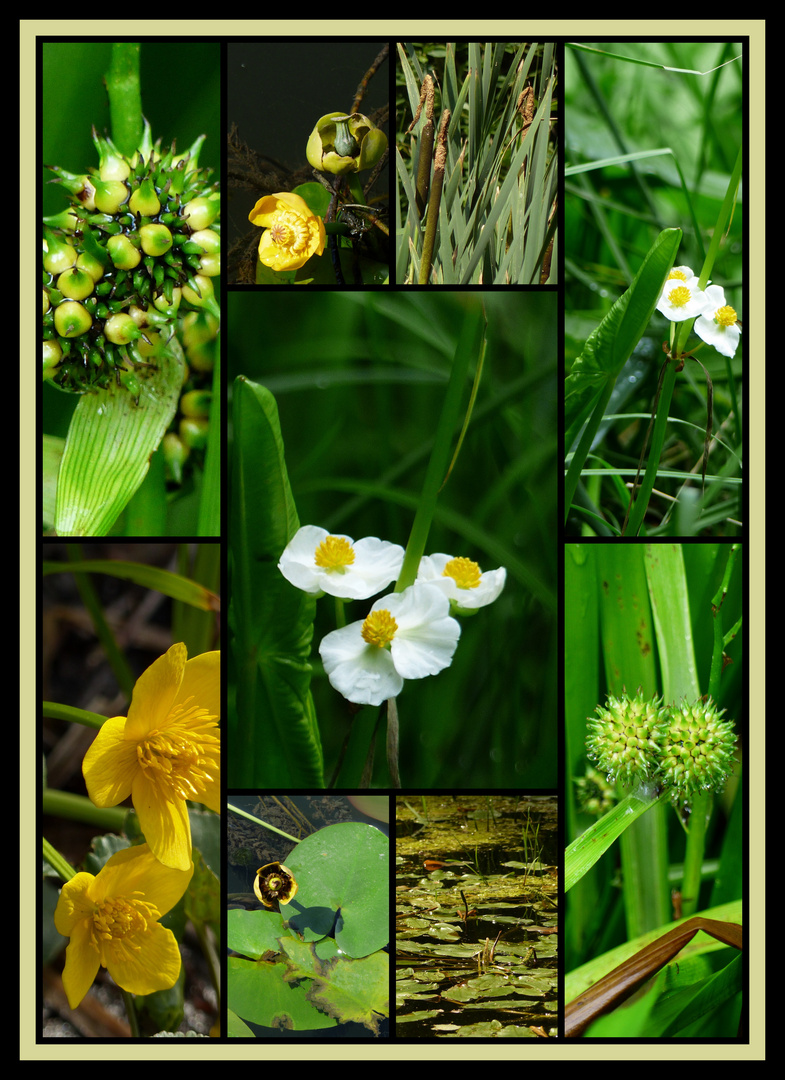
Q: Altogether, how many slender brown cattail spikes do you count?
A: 3